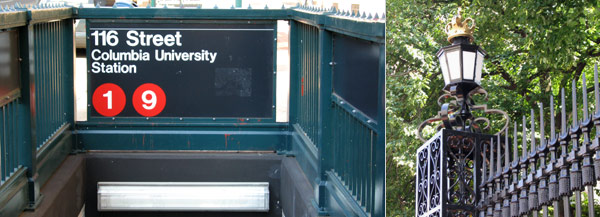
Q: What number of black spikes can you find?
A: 13